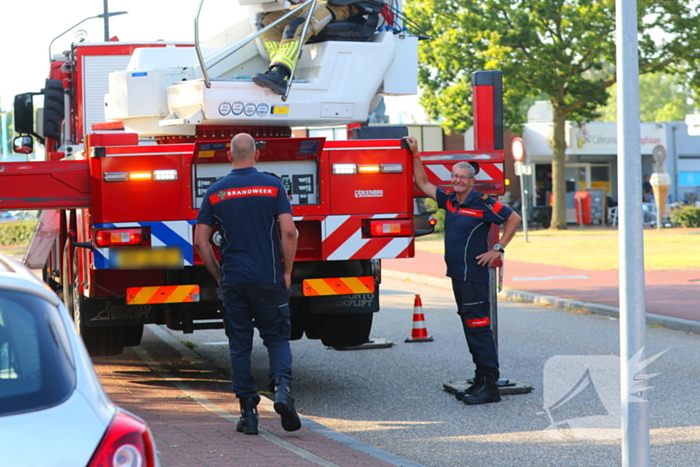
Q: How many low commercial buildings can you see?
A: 1